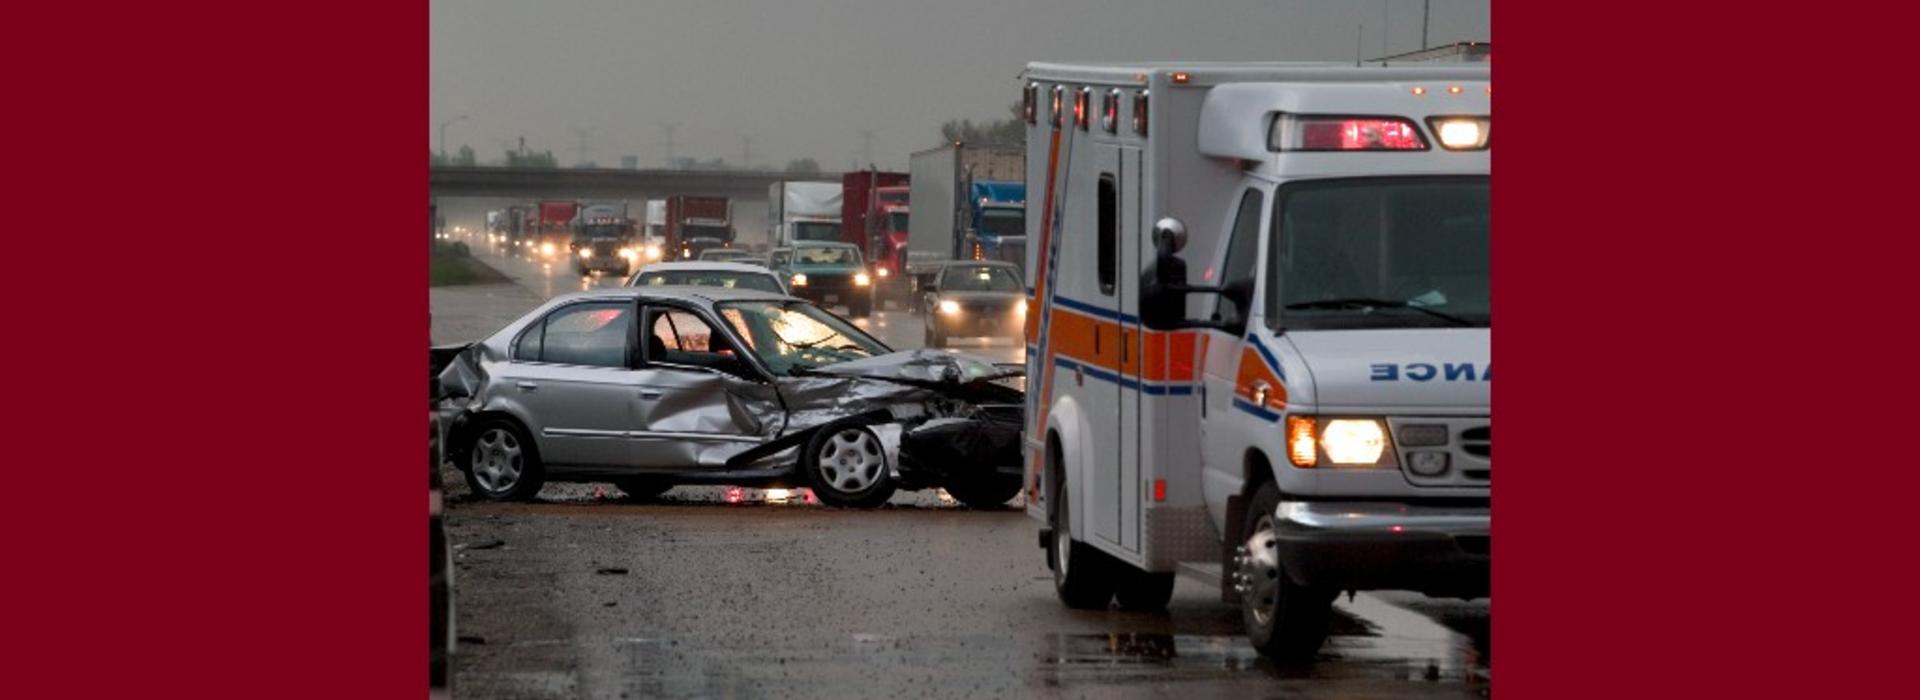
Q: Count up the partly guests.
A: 0